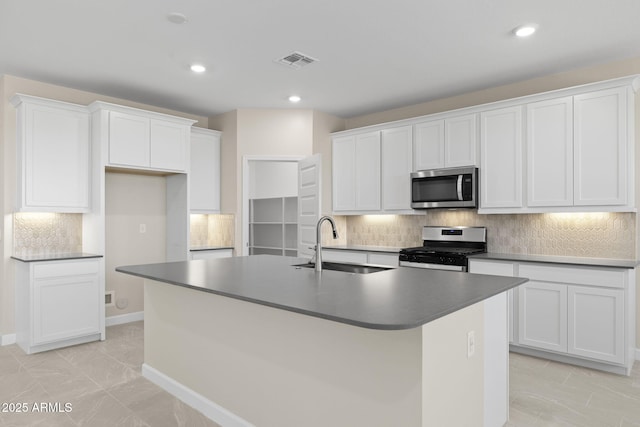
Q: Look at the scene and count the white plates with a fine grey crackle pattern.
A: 0